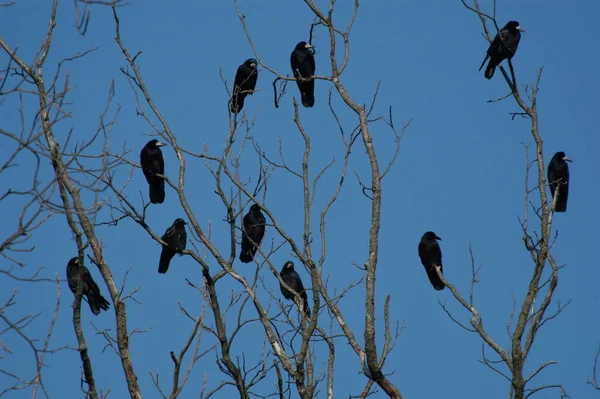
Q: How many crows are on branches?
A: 10